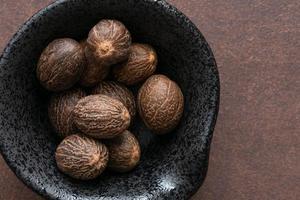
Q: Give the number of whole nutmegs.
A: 10